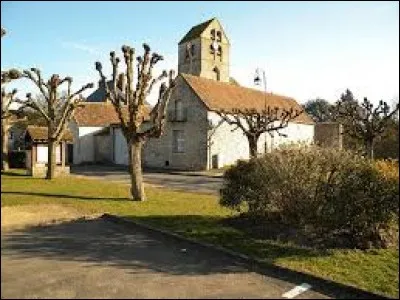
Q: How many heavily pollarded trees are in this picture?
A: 5